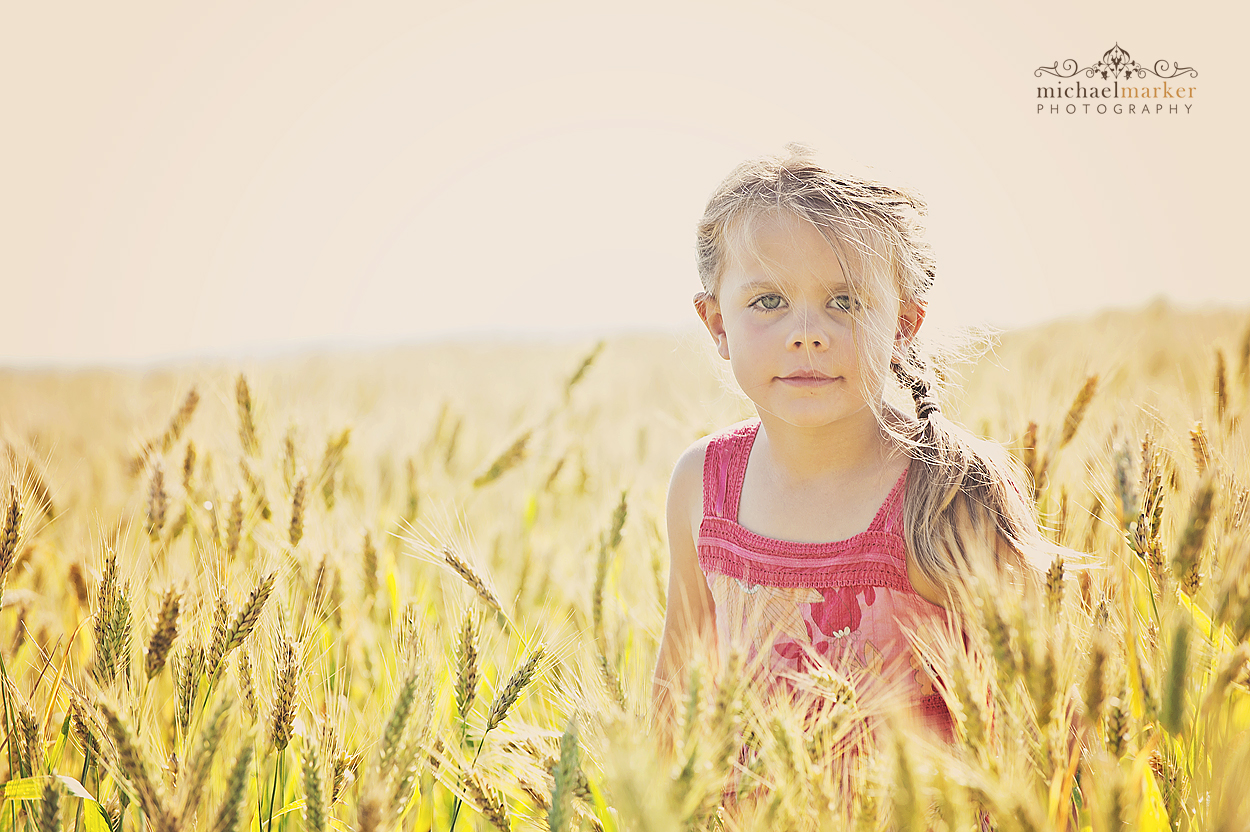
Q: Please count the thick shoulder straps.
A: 2